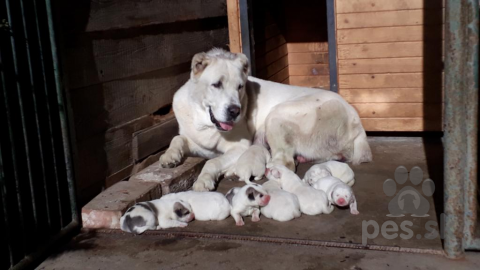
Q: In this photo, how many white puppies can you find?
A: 6